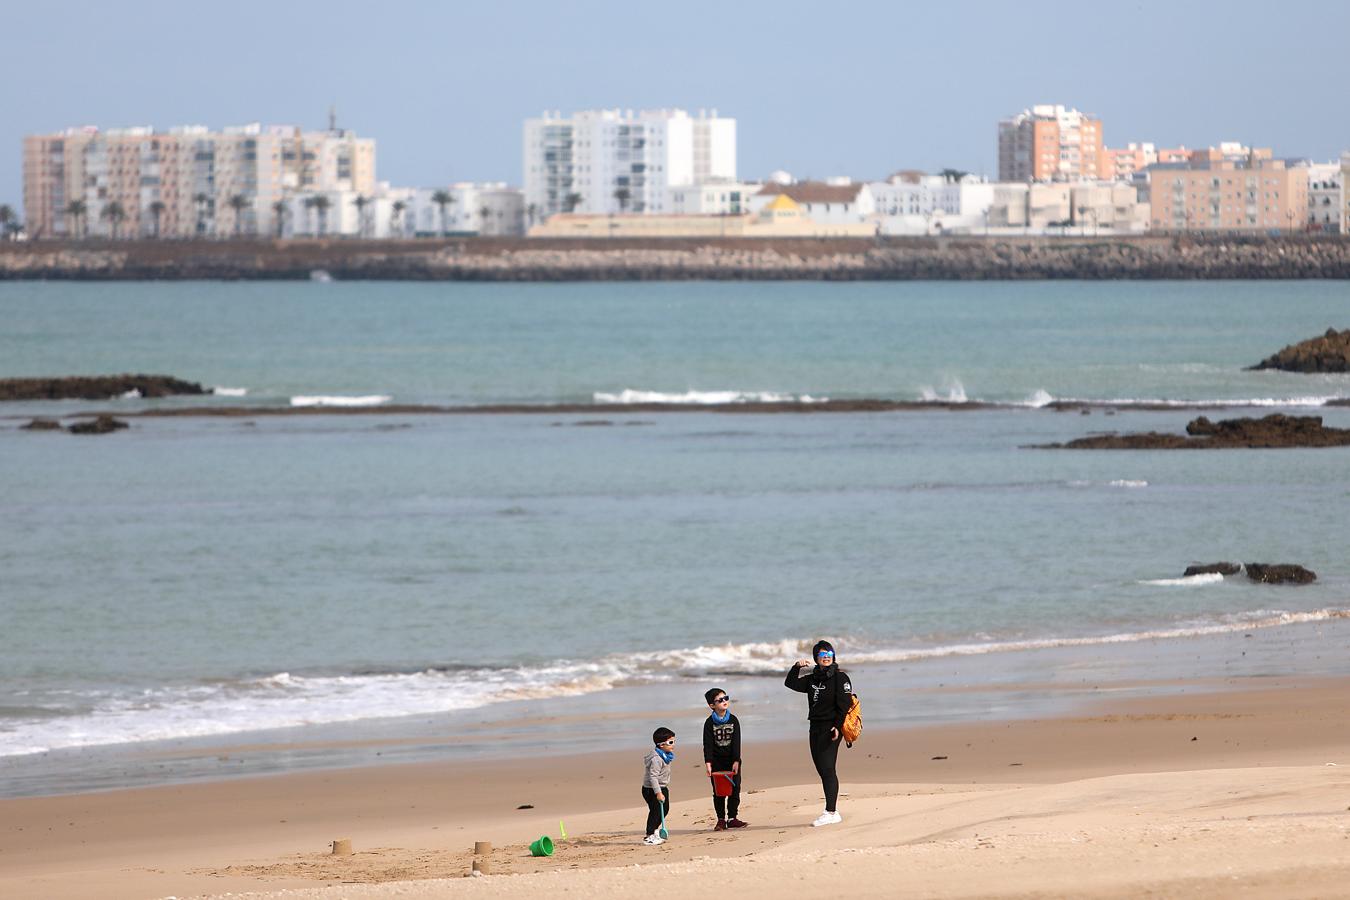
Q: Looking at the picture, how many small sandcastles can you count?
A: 3